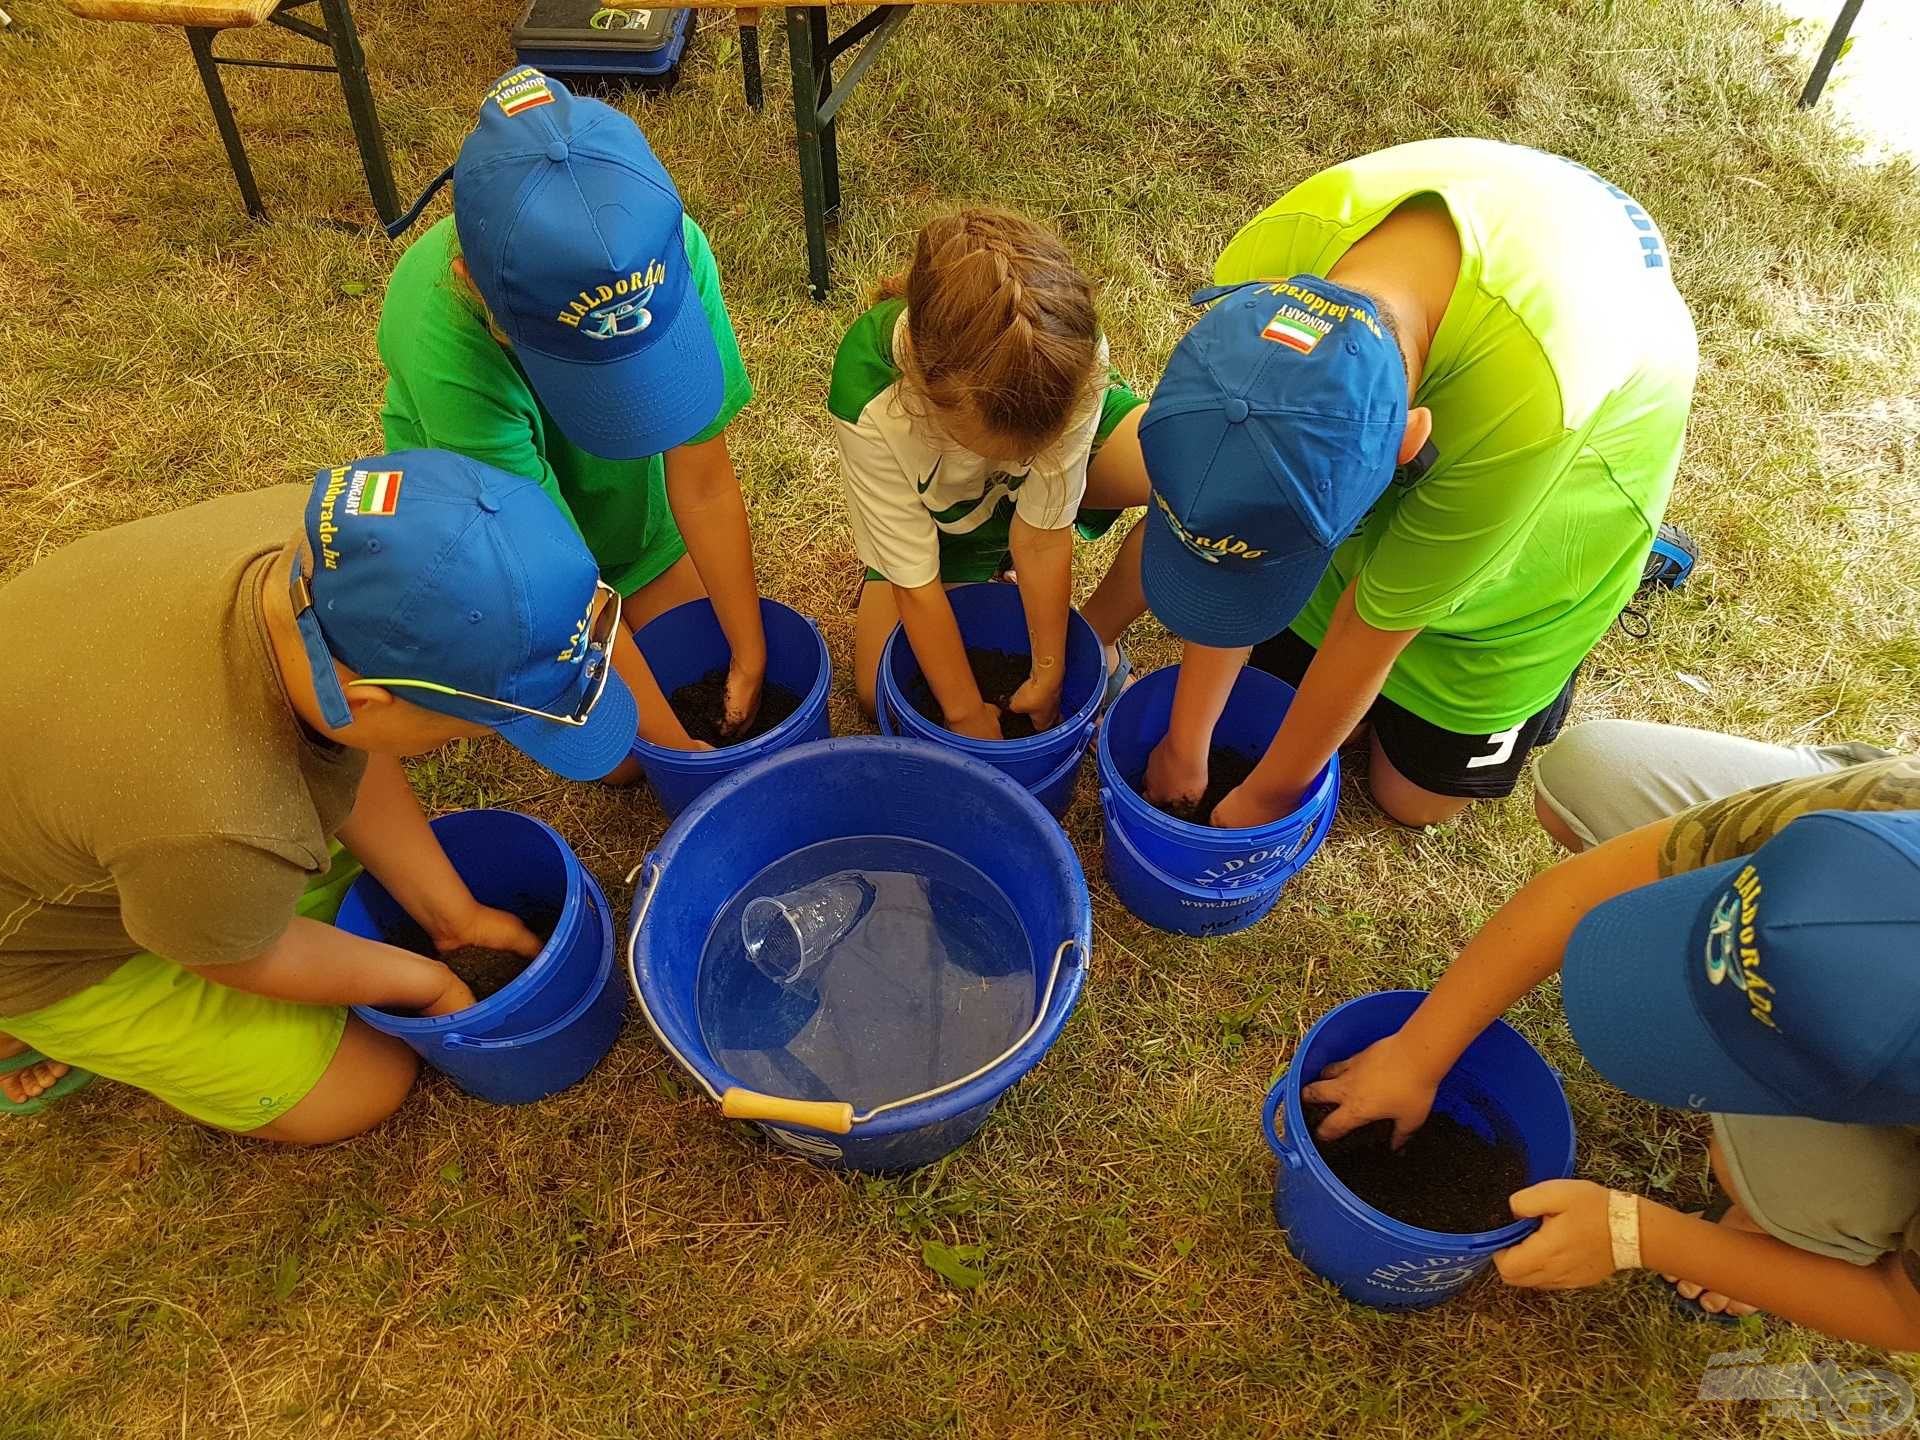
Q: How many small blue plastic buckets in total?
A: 5